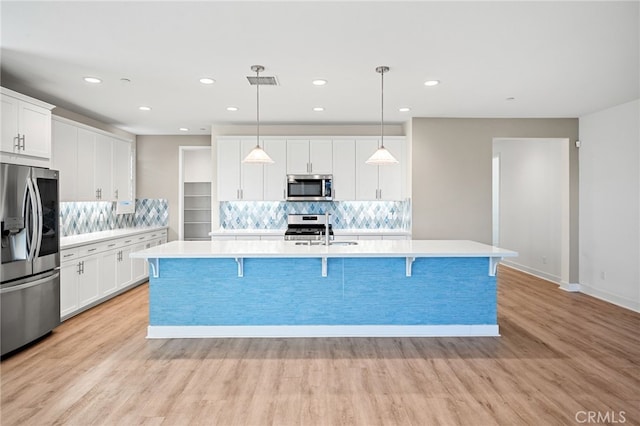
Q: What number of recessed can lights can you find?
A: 9